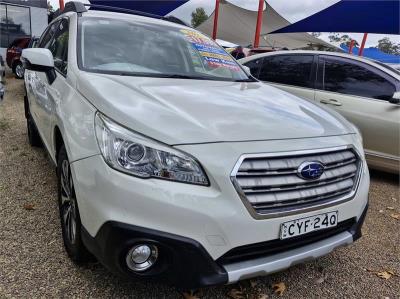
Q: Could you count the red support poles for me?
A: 5